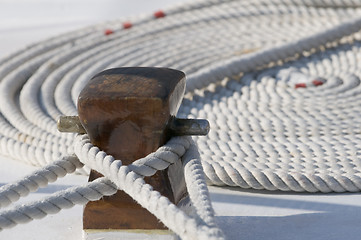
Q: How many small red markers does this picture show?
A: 5